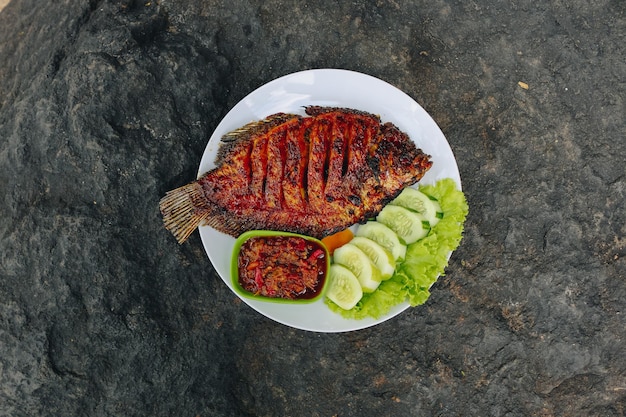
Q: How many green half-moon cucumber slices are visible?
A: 6